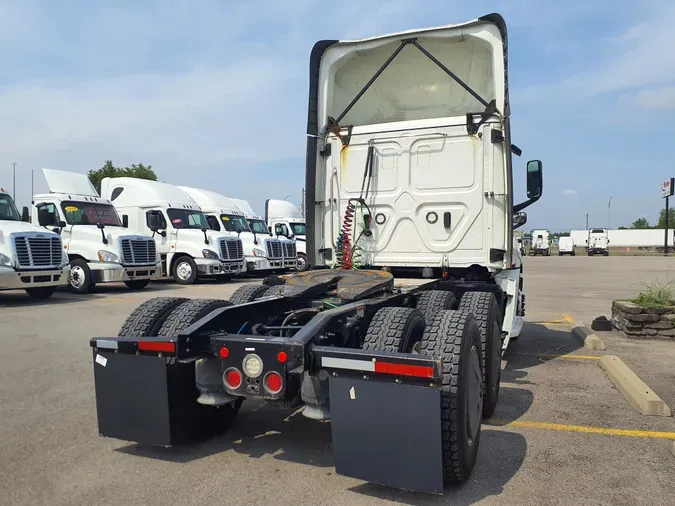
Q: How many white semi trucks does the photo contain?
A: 9